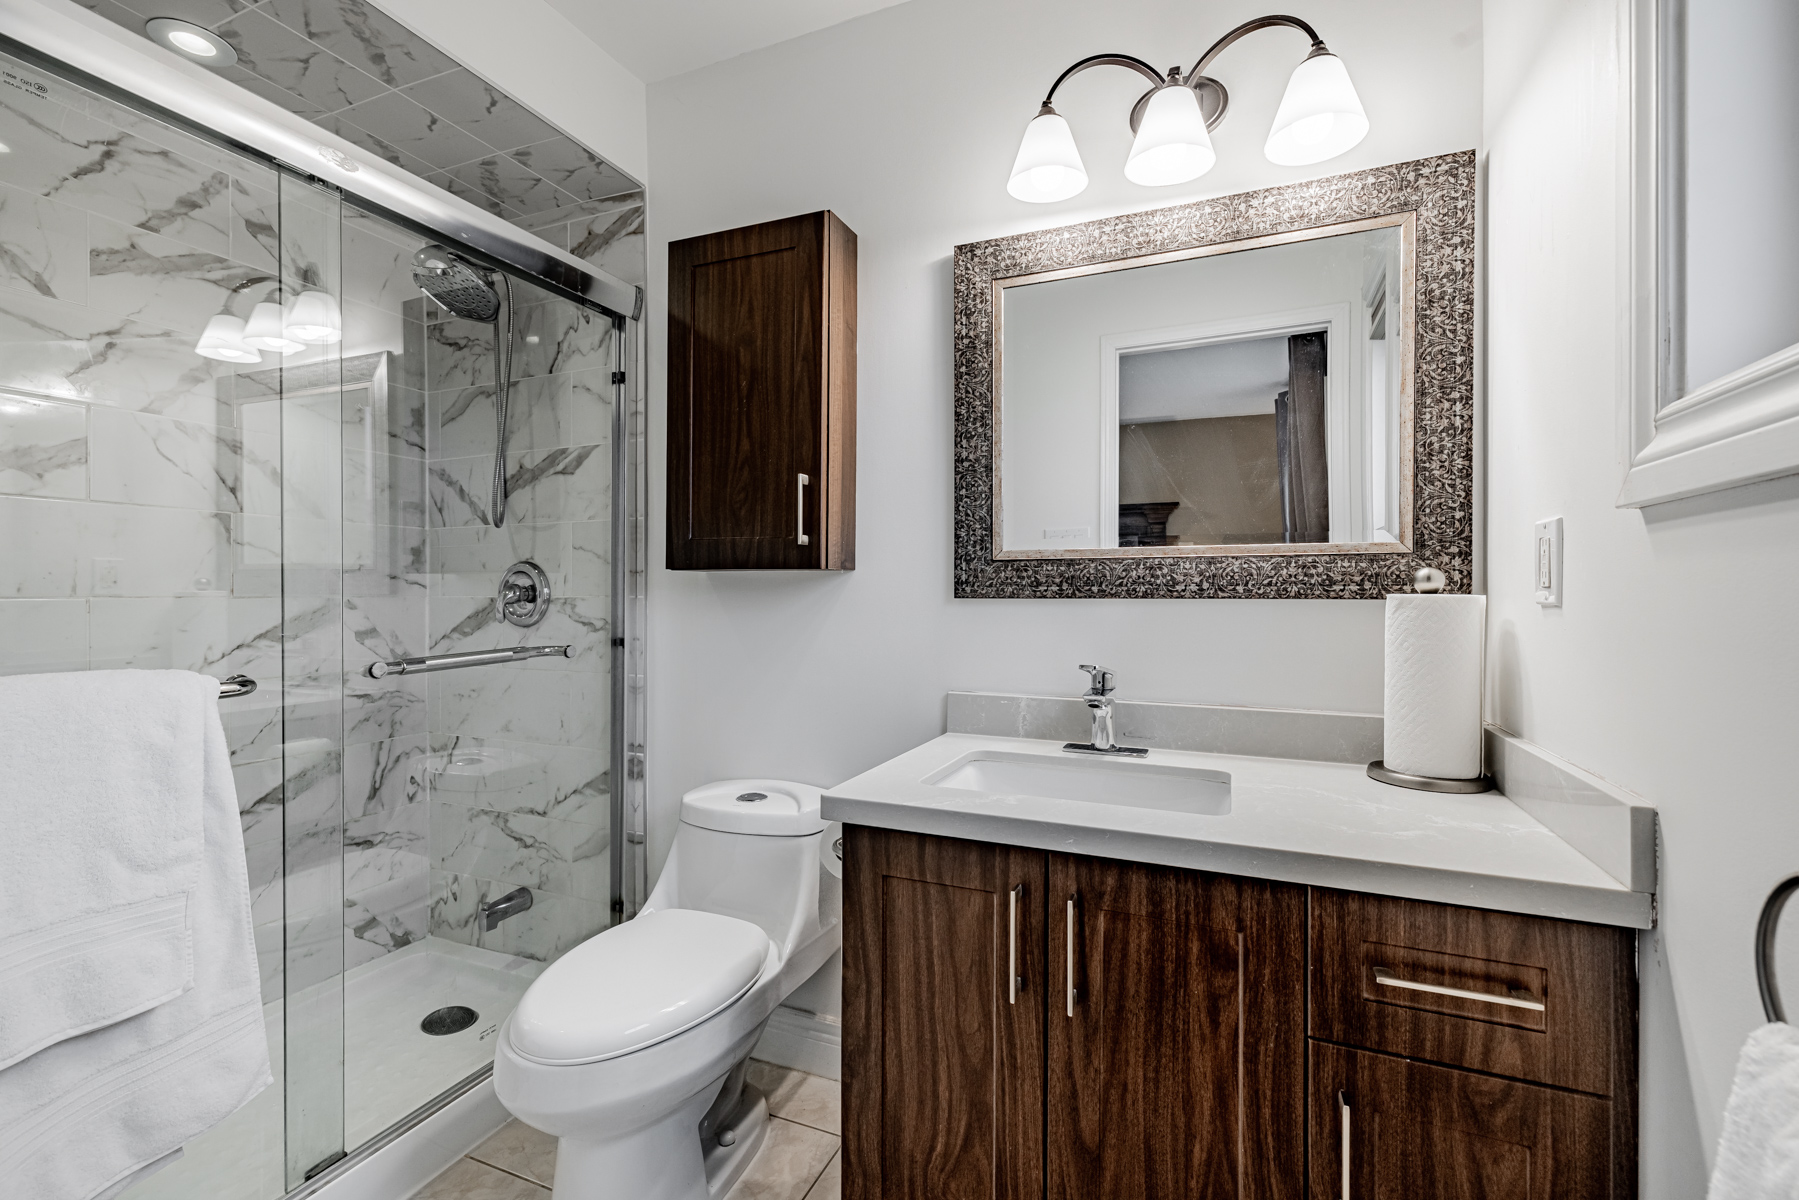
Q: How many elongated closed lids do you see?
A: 1